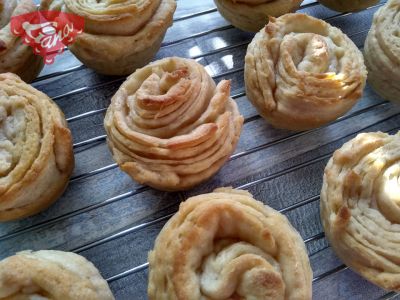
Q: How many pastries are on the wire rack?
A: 11